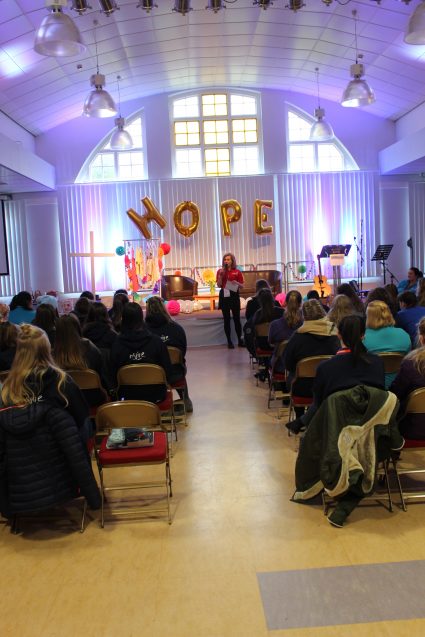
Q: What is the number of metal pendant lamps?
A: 6